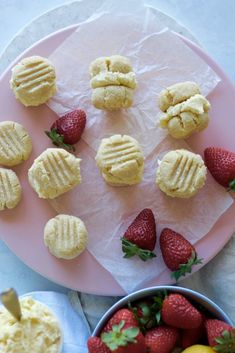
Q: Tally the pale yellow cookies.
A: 9